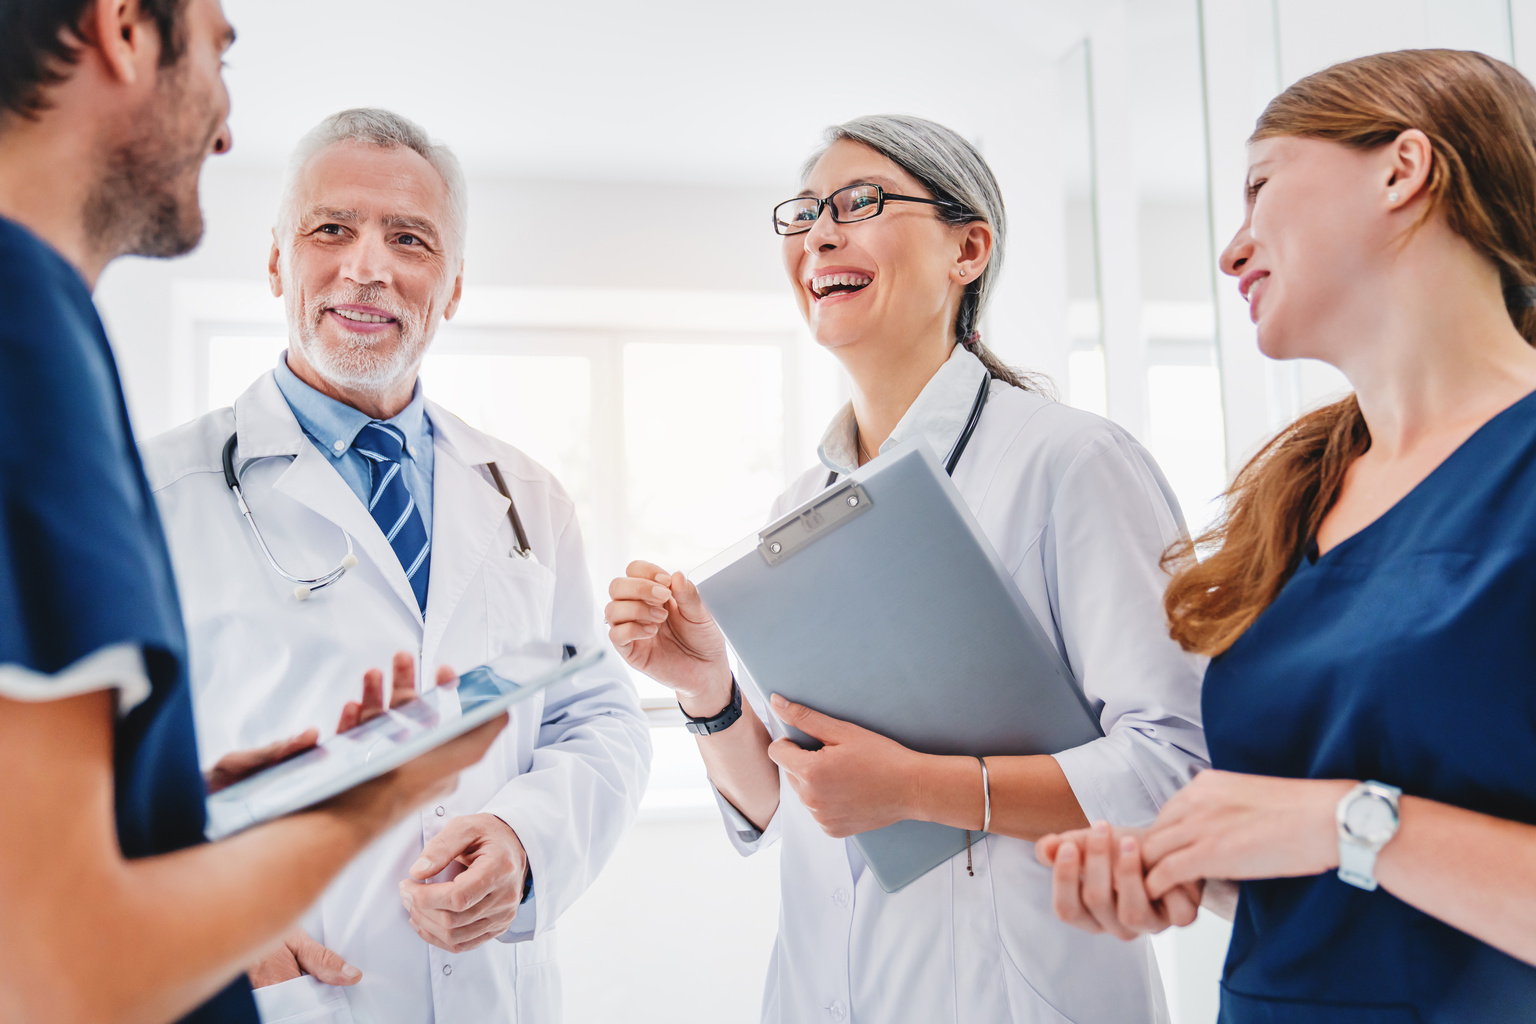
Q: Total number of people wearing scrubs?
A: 2